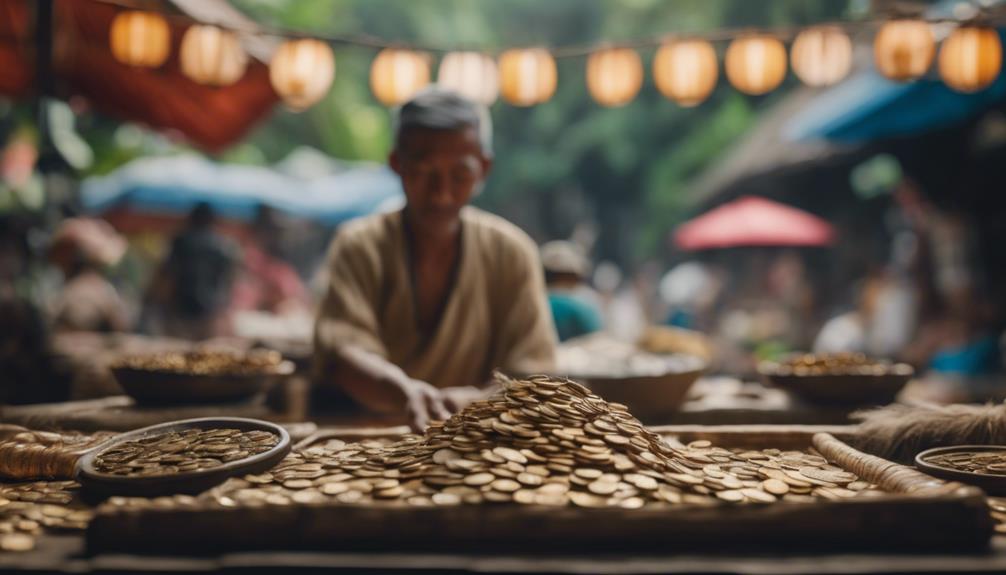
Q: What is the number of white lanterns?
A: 2